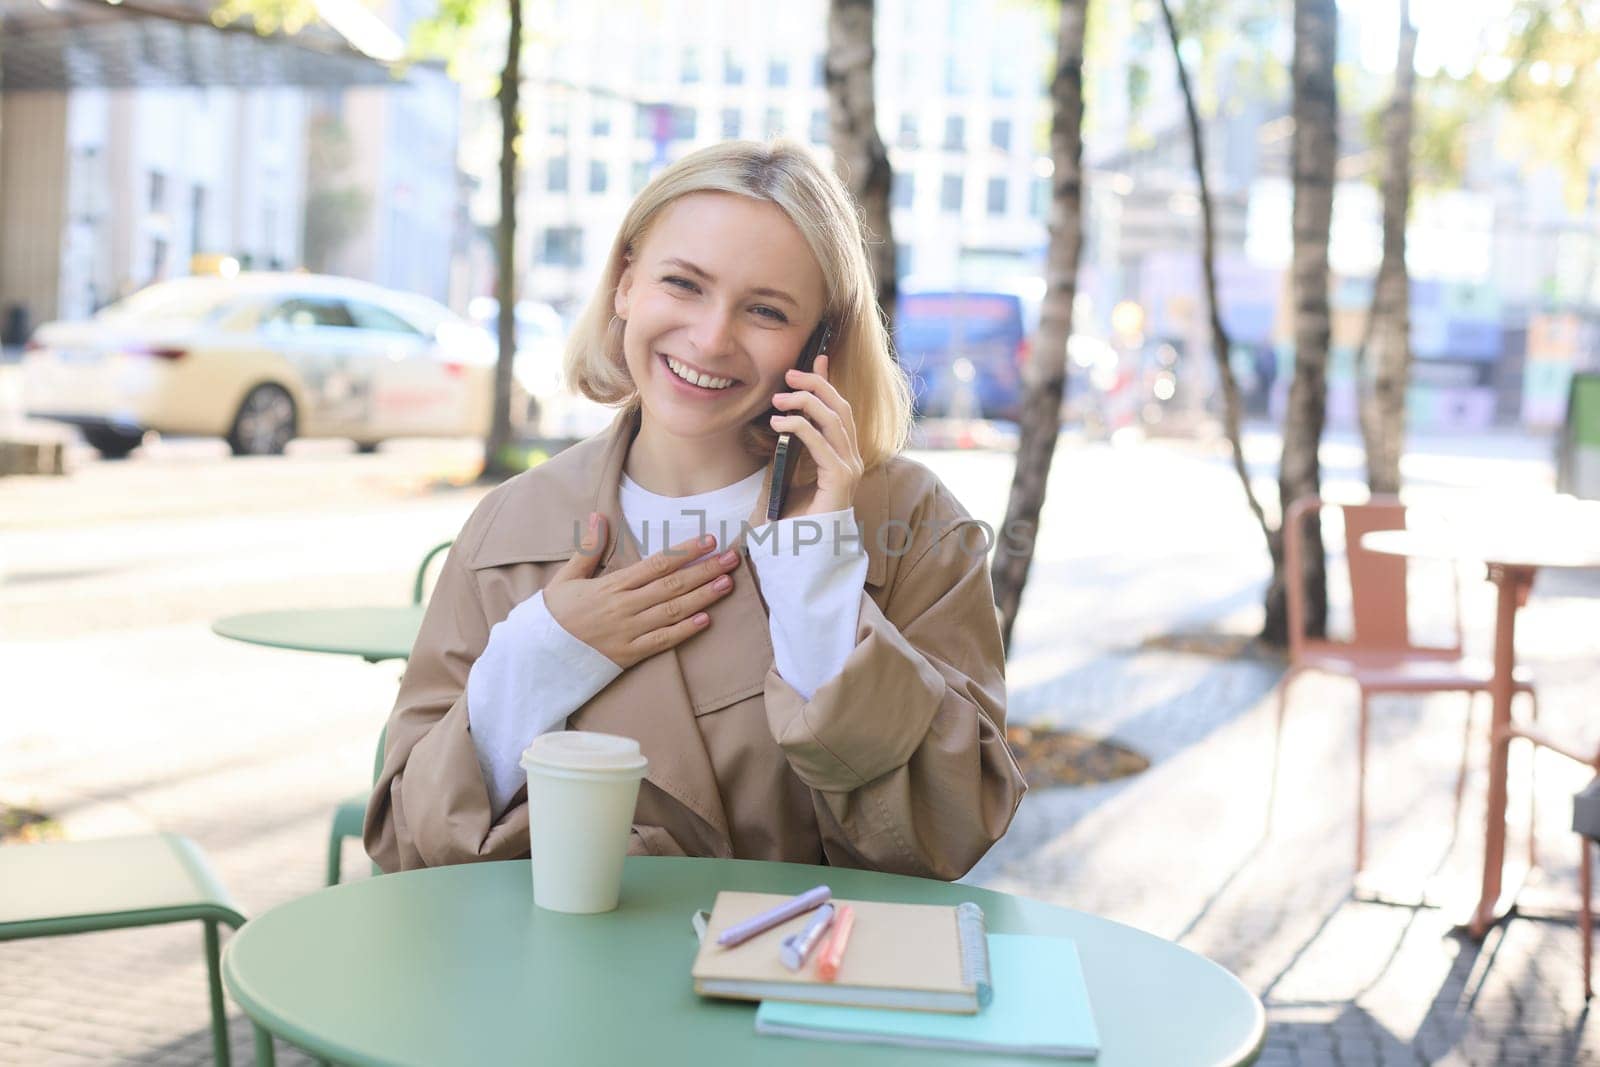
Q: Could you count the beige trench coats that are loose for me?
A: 1